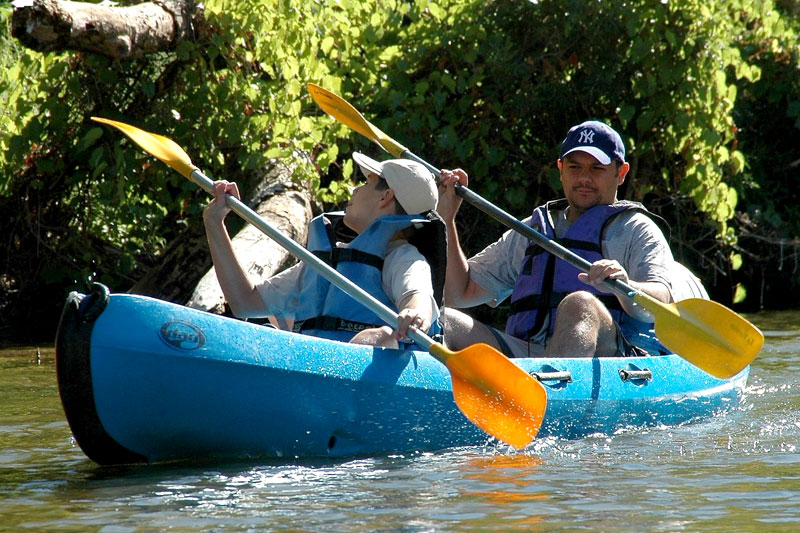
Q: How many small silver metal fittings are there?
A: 2